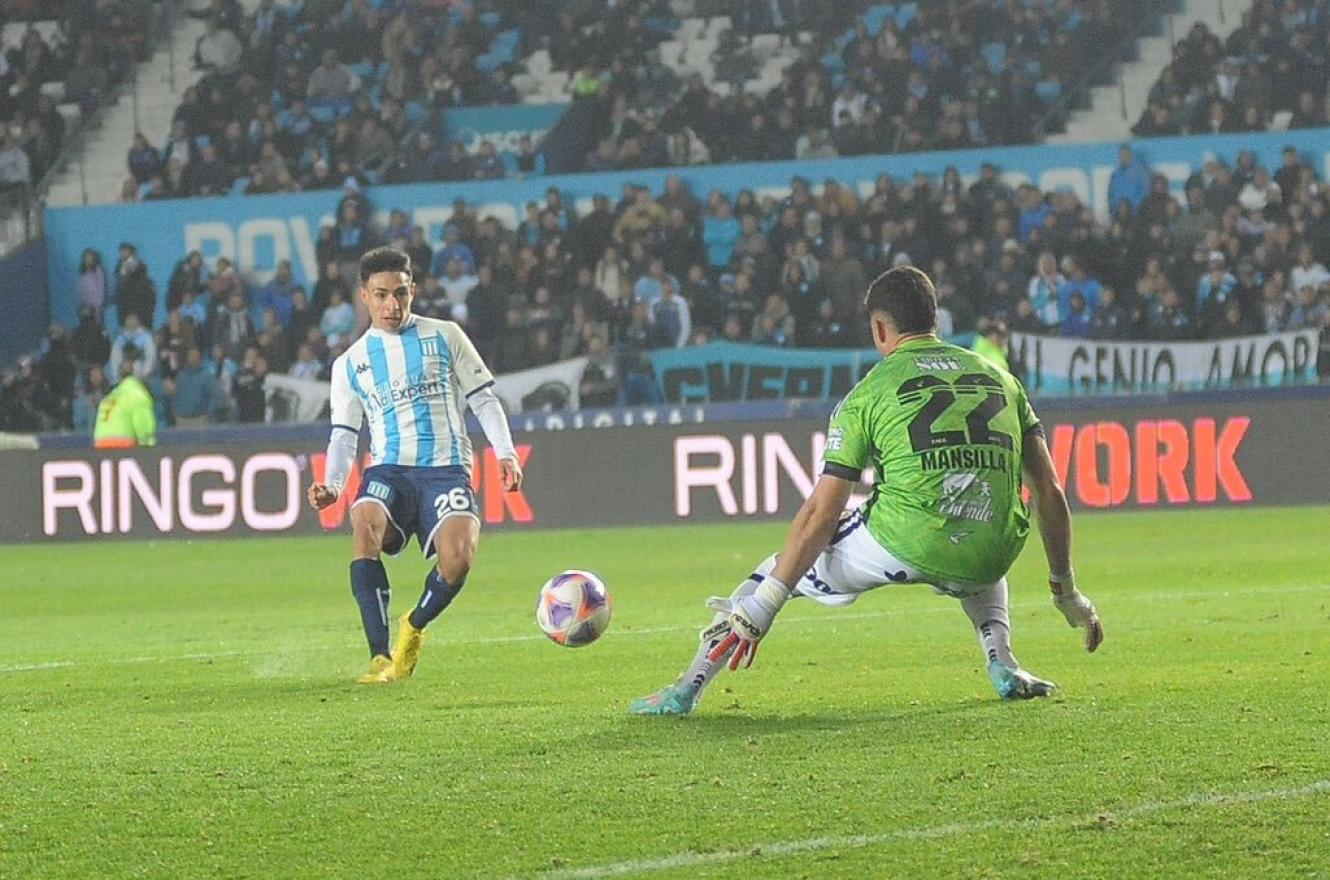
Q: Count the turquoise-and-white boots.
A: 2